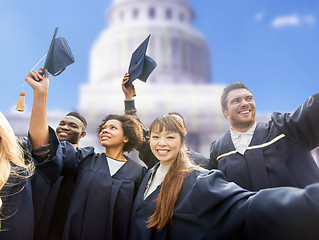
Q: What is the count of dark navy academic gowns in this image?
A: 6